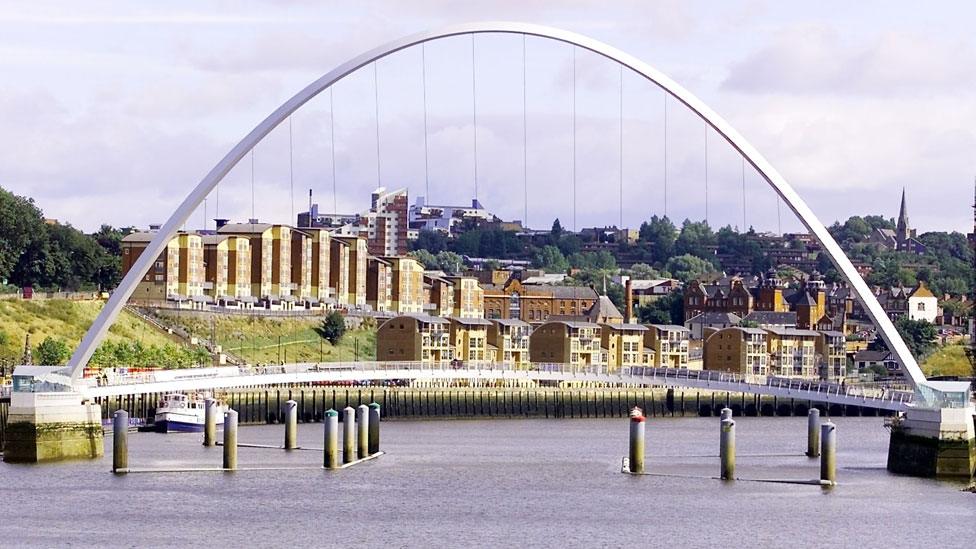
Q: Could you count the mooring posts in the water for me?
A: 13